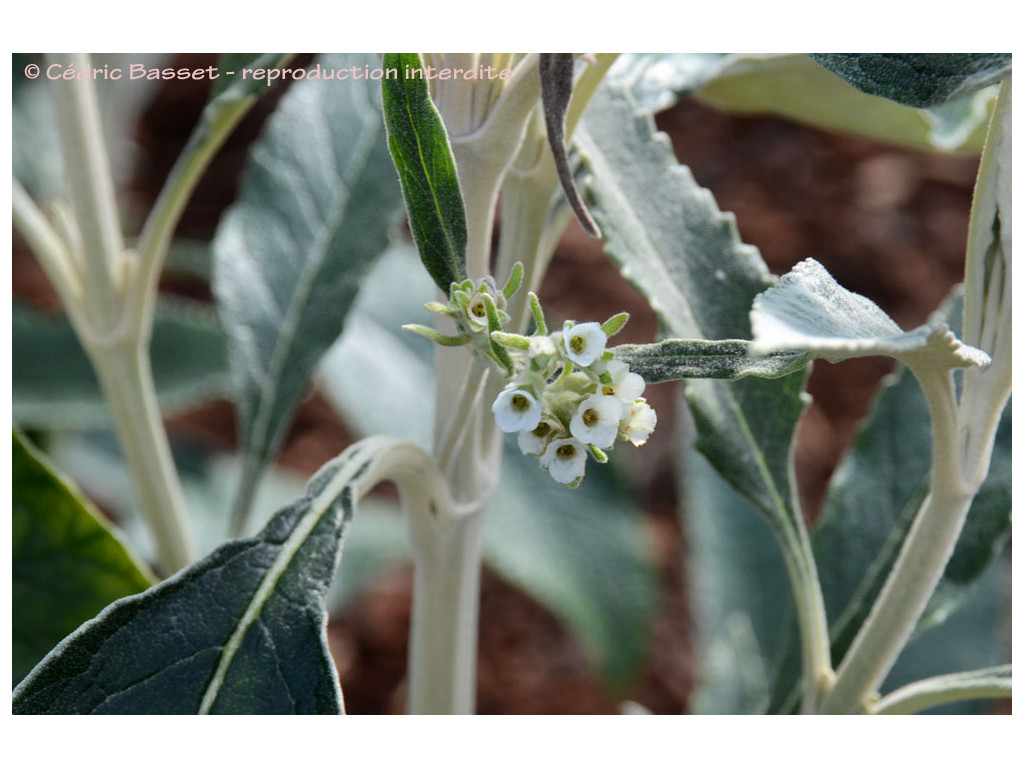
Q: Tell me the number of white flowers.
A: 8